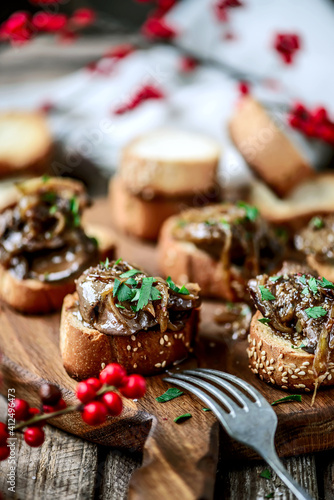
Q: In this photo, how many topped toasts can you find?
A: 5